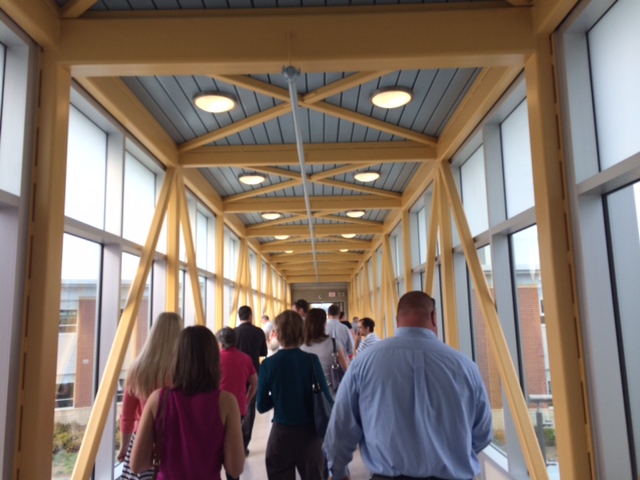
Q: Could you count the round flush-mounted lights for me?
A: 10